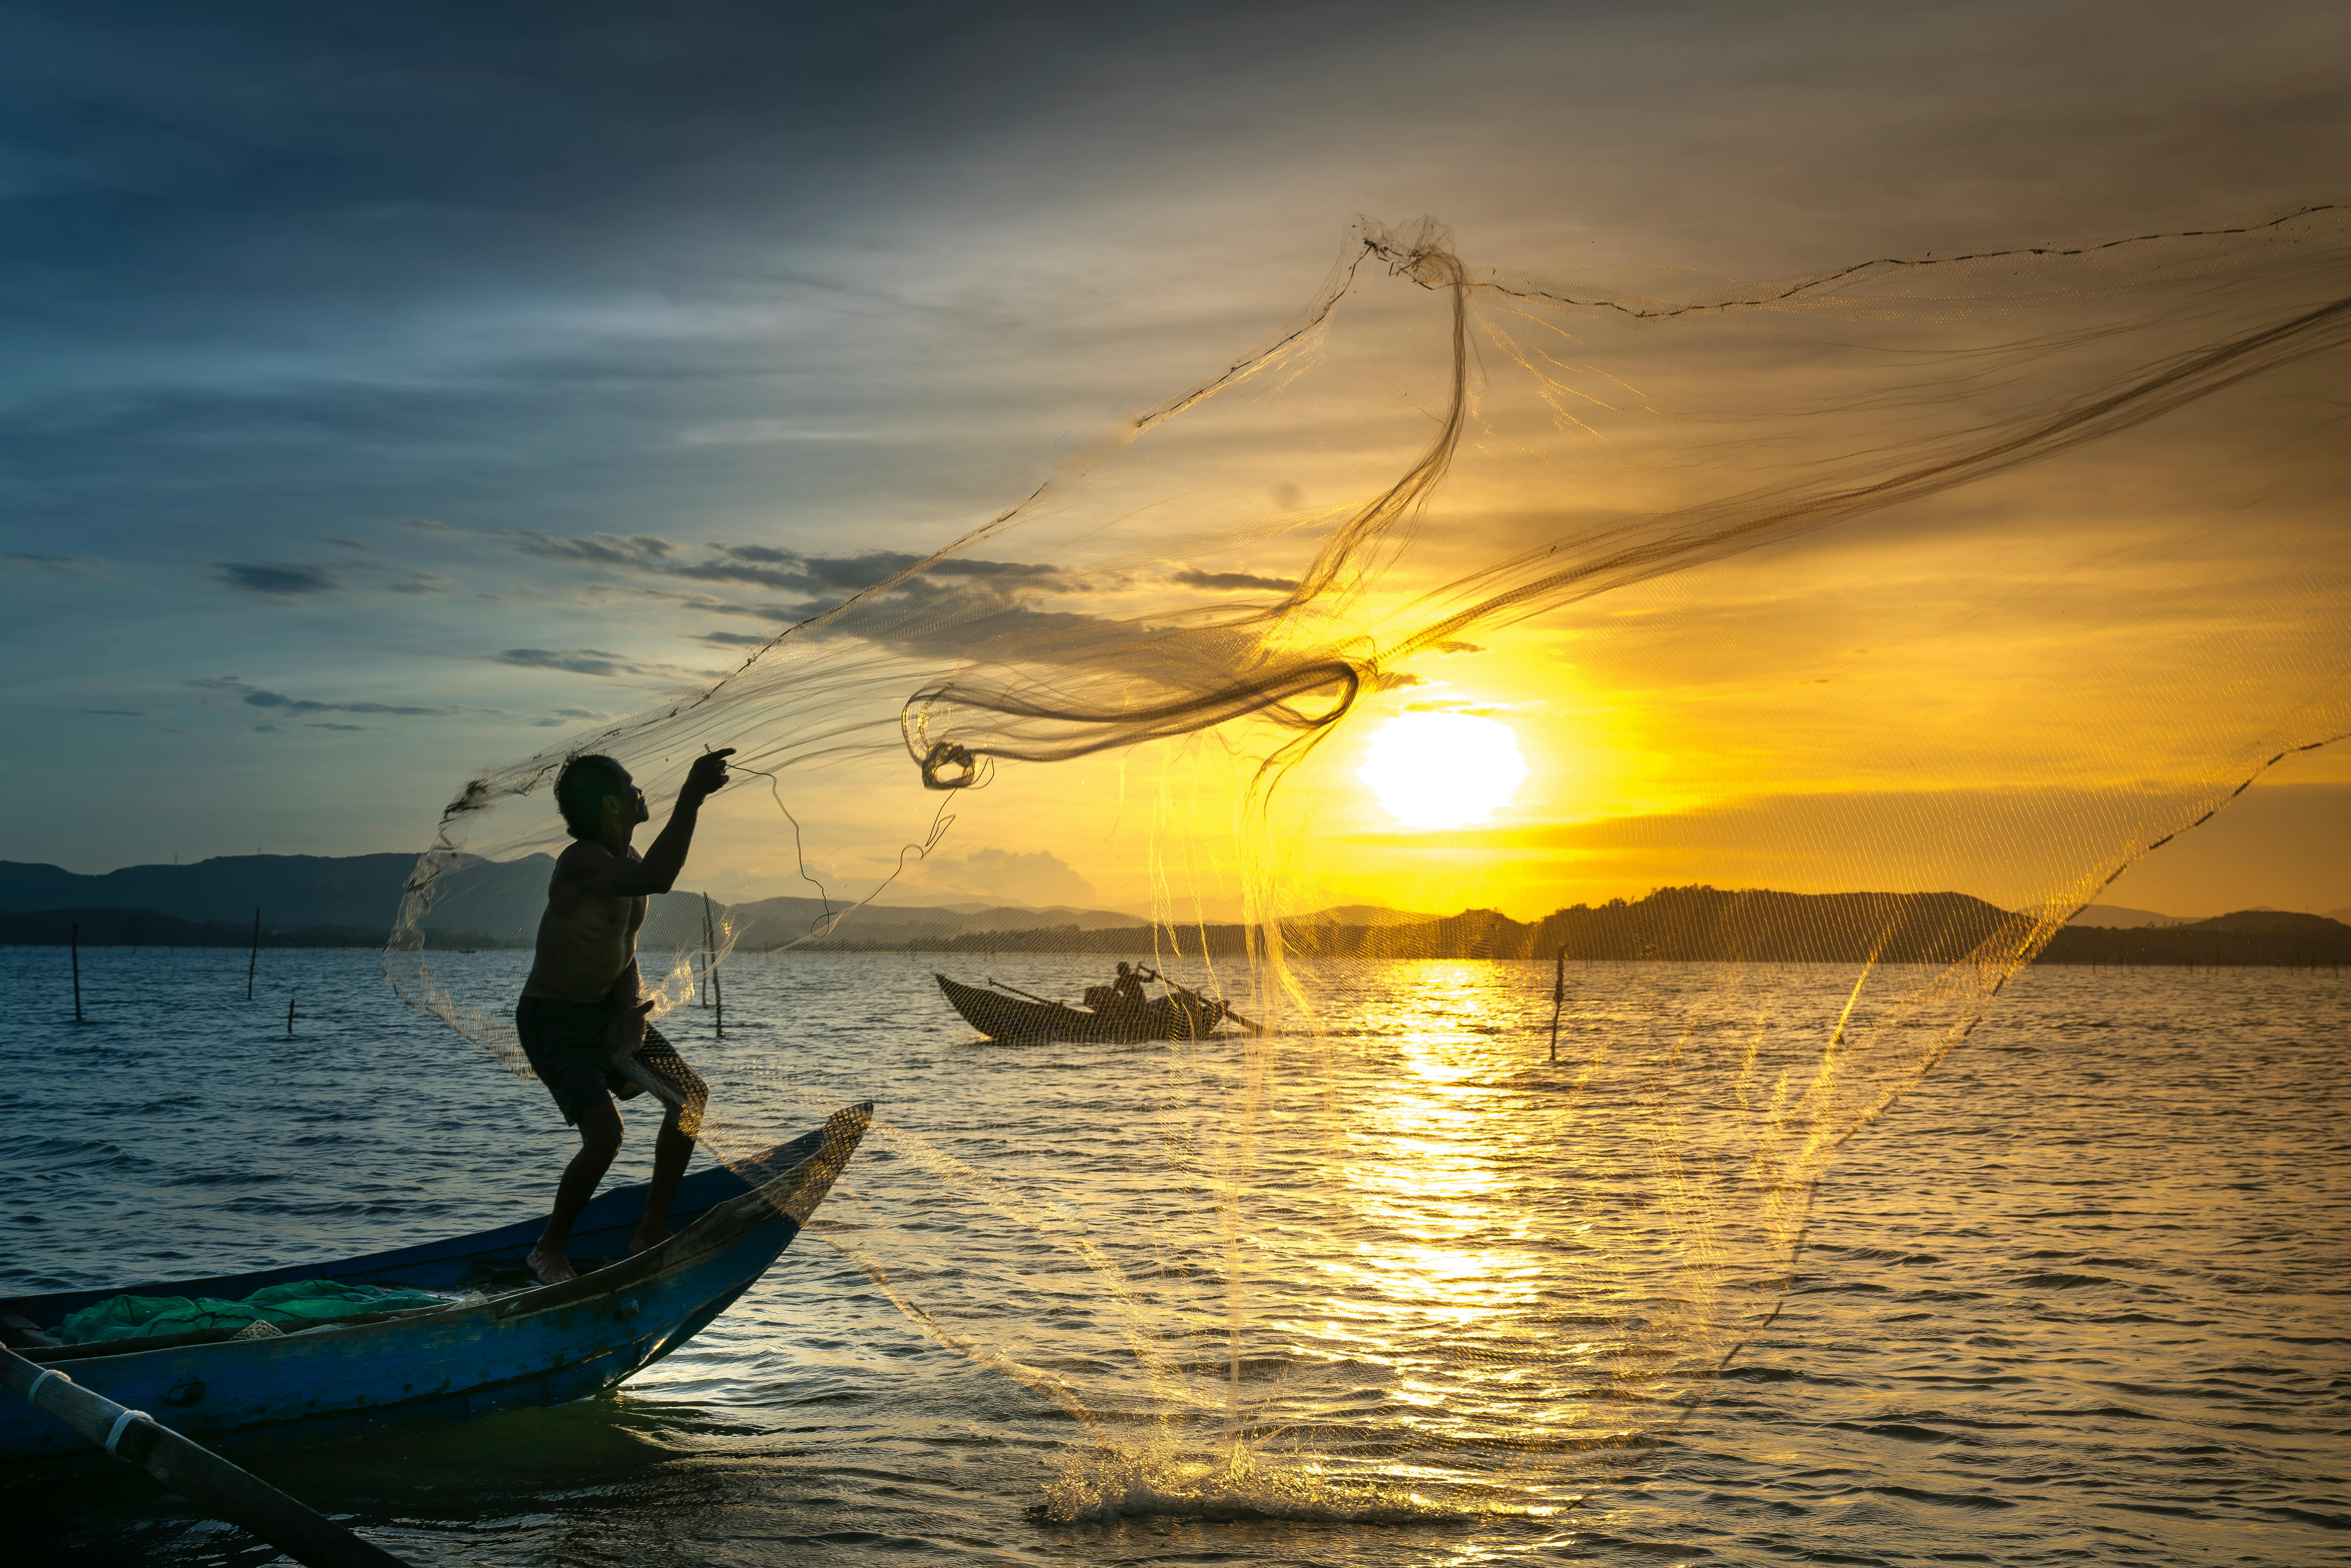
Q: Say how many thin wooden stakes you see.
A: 6